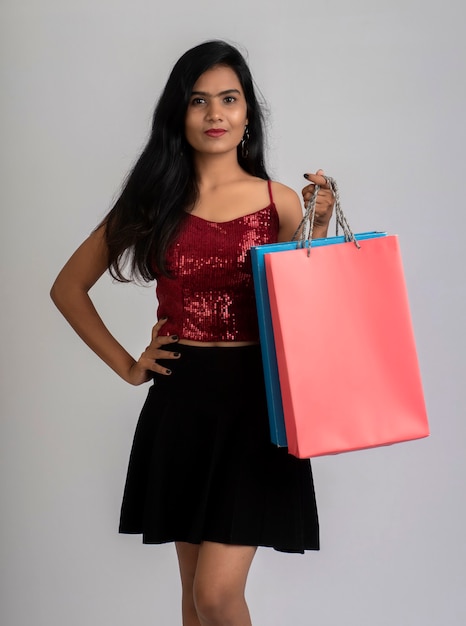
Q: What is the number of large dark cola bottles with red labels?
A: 0